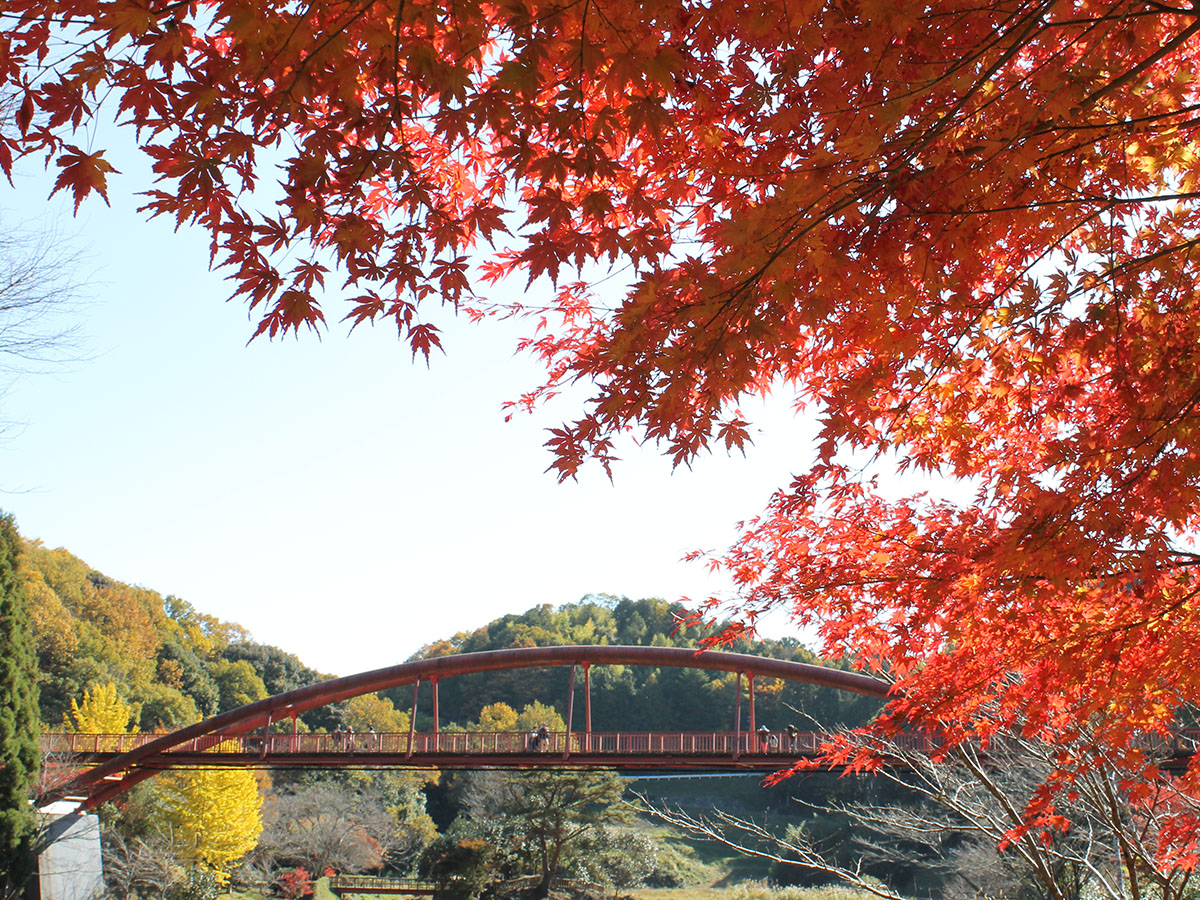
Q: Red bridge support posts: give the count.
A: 8